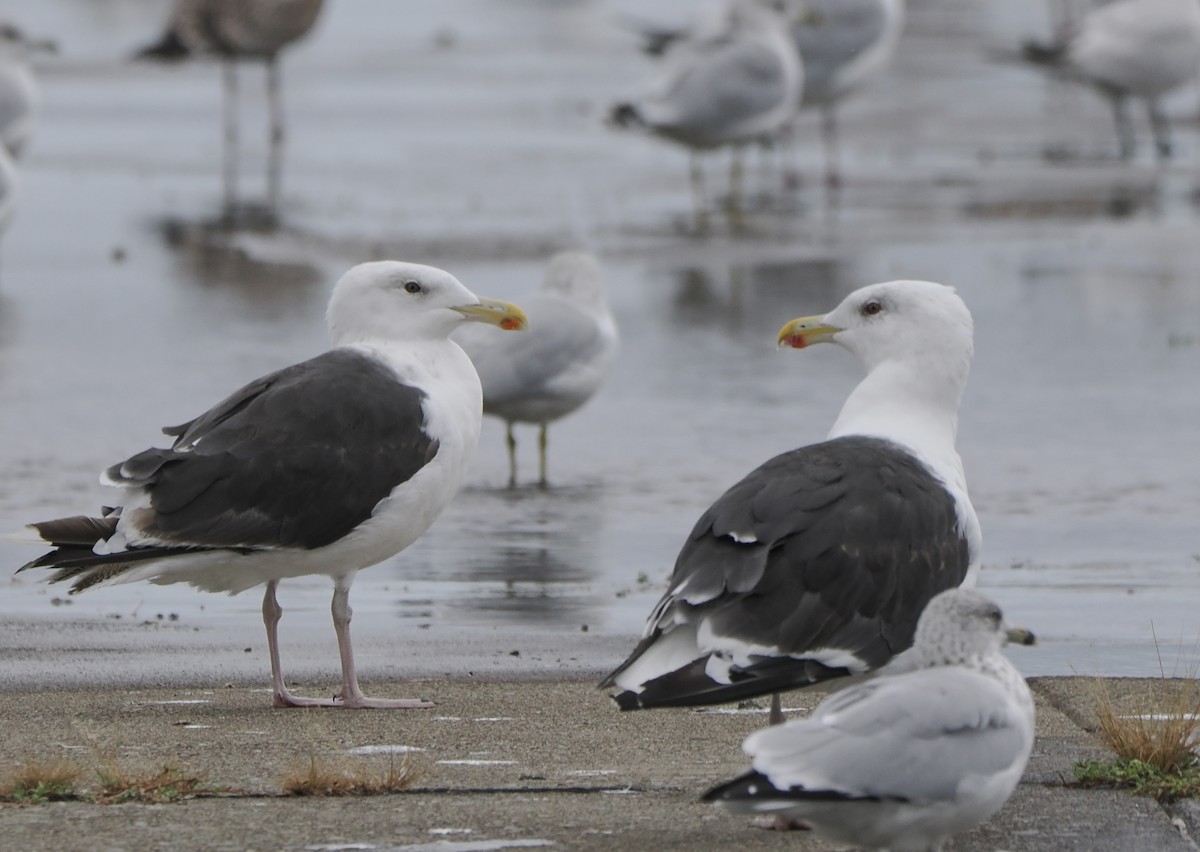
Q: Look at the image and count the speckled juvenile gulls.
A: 1